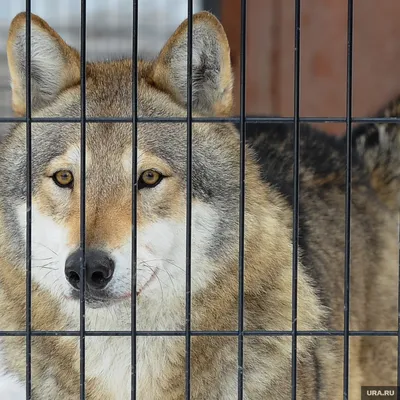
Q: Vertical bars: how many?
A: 7